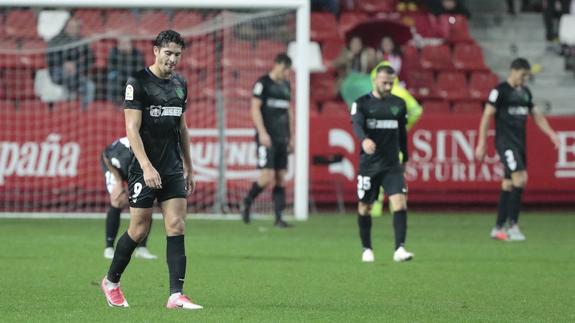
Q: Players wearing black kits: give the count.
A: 5